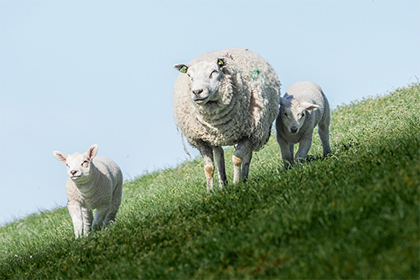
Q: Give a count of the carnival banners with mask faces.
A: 0